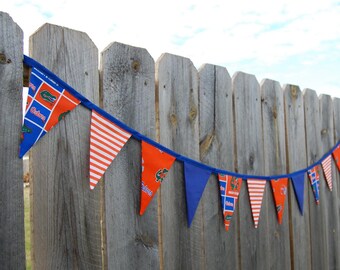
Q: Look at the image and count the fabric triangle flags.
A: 11